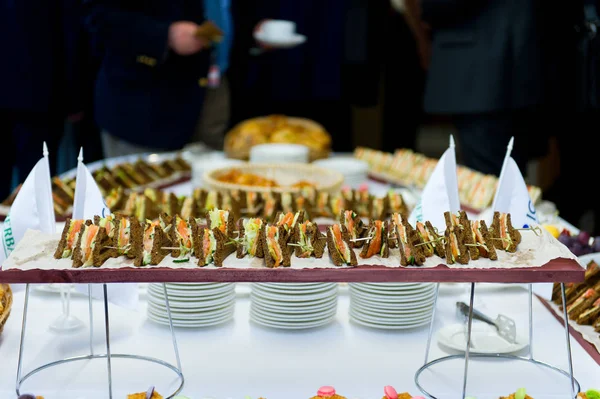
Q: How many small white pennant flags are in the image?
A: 4